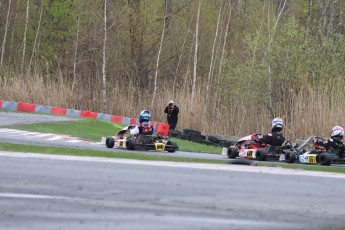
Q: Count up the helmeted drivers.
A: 3